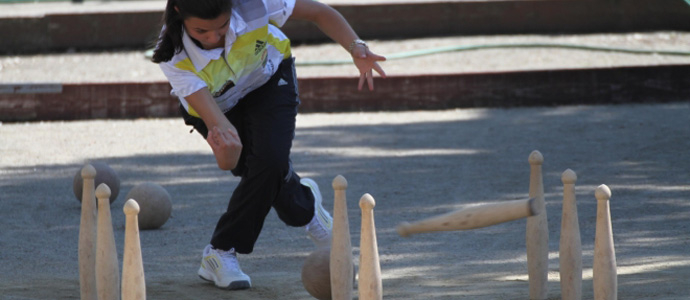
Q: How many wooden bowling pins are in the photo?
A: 9